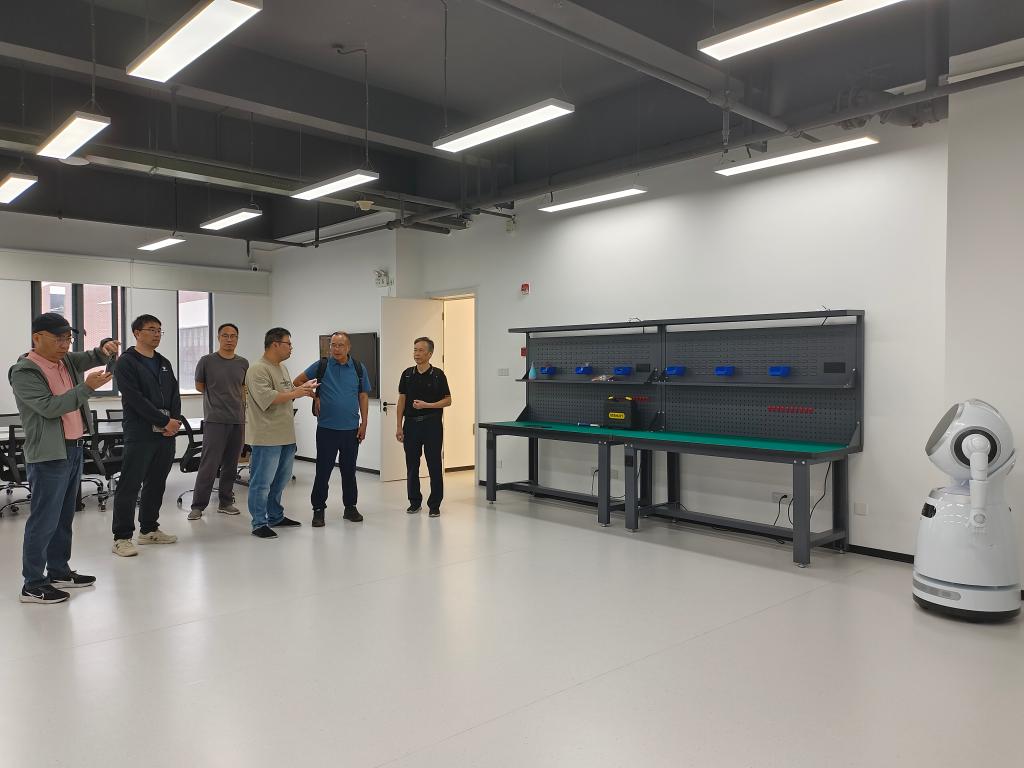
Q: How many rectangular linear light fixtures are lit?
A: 10